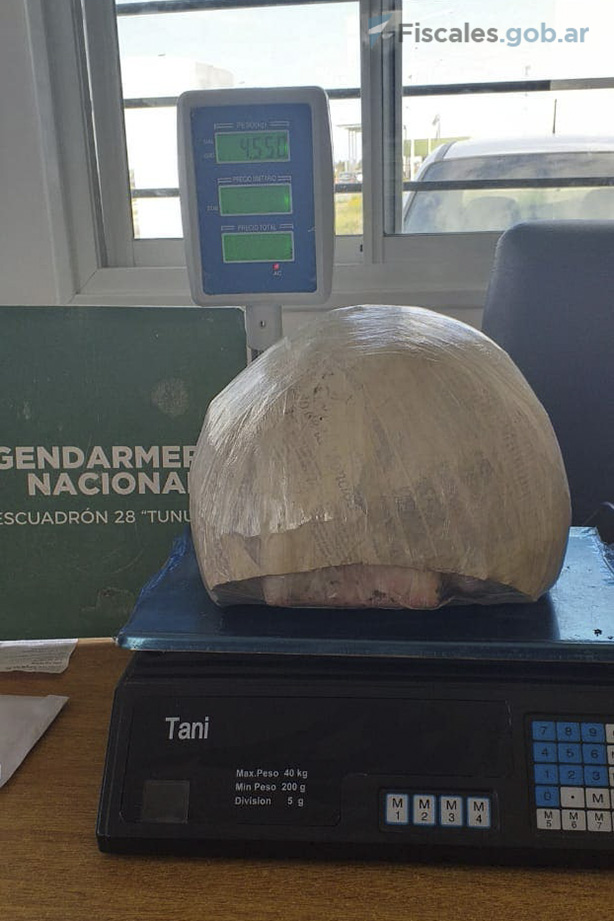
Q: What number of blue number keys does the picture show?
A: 10